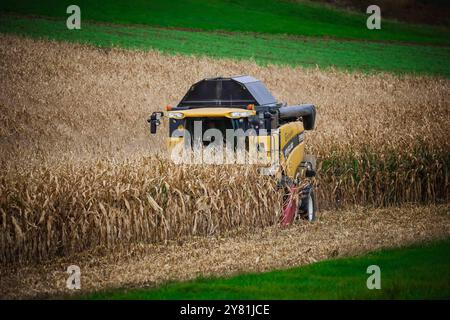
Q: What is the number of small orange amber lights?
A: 2